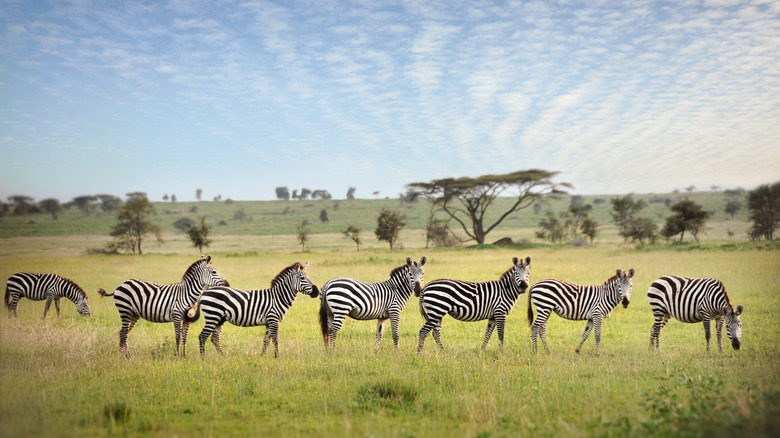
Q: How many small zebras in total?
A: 1